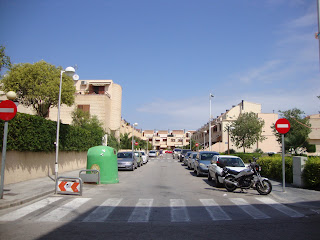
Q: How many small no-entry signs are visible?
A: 2